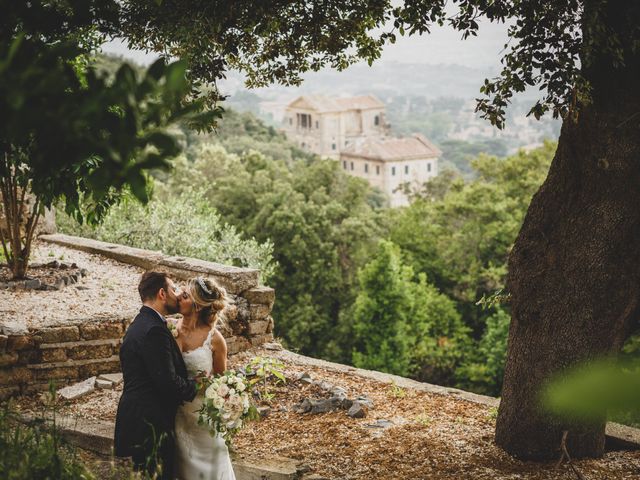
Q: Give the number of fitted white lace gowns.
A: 1